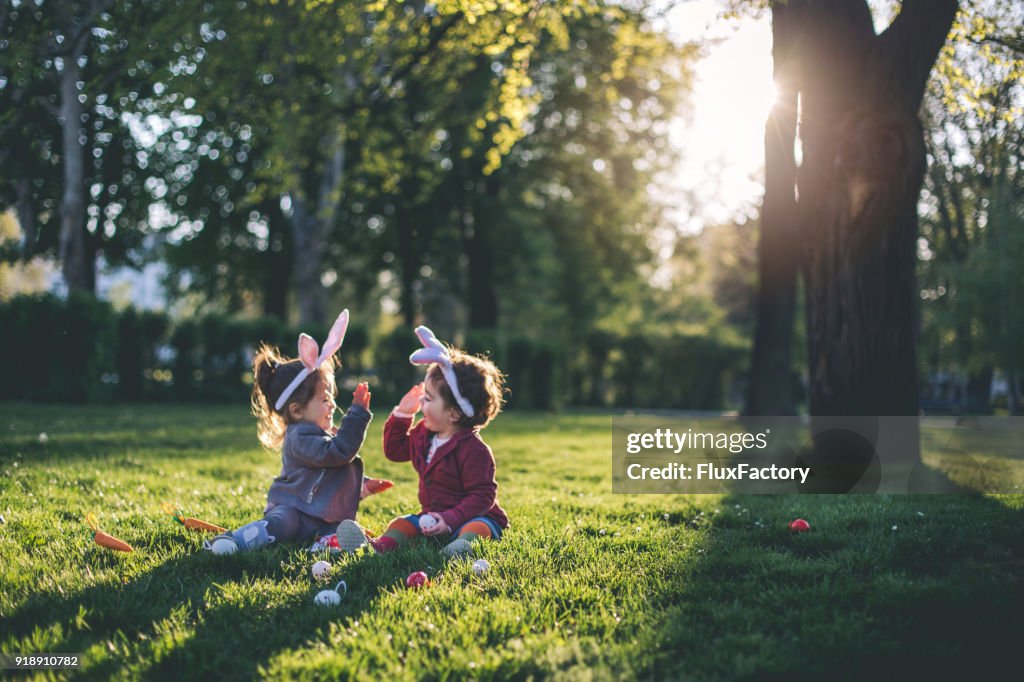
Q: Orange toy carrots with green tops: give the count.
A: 2